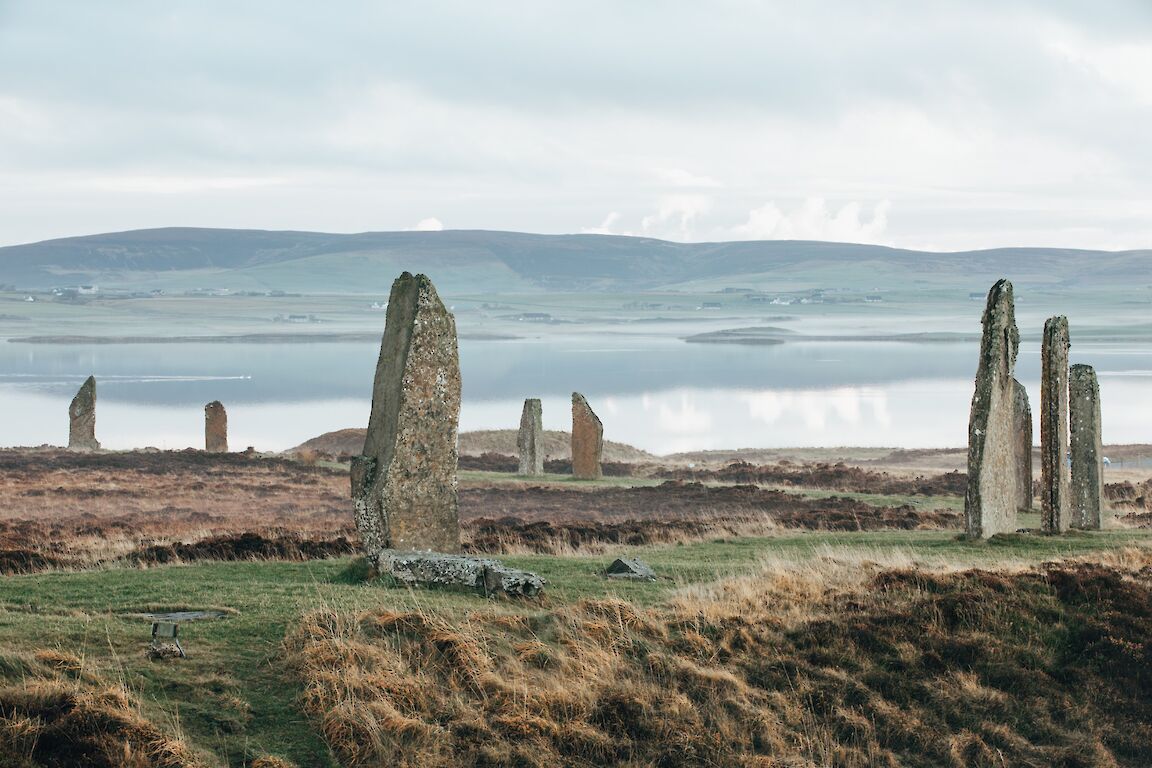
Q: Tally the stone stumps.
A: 9